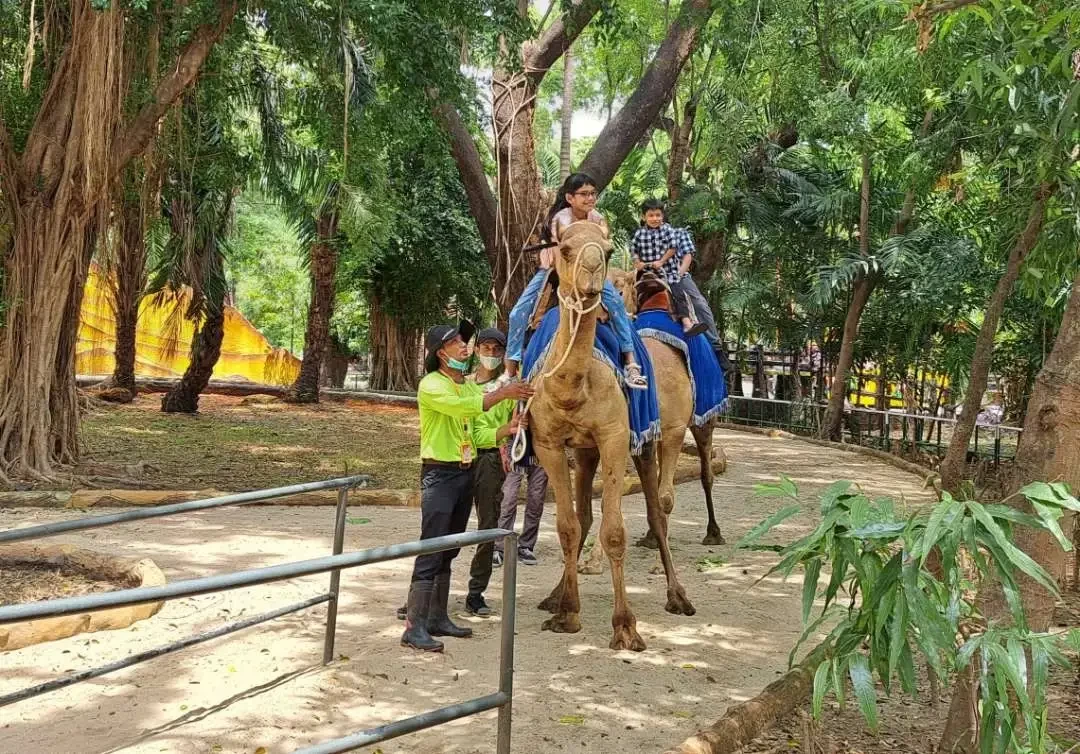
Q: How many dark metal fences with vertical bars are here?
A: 1